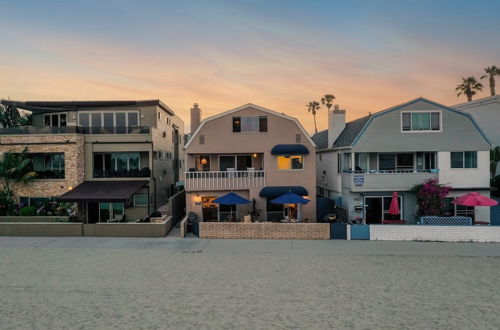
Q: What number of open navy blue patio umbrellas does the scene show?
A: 2